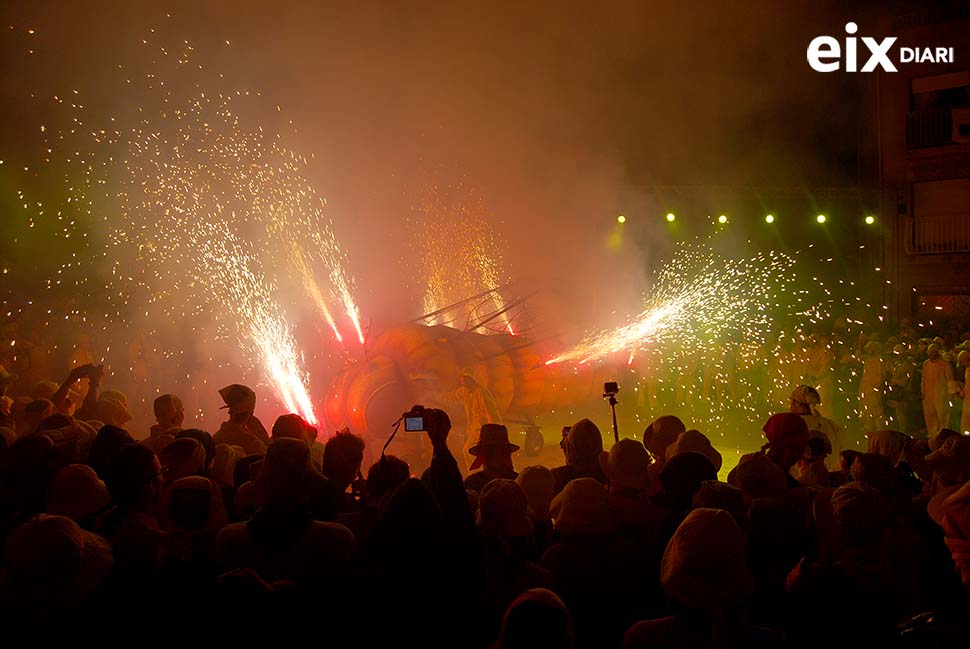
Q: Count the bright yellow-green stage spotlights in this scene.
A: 6